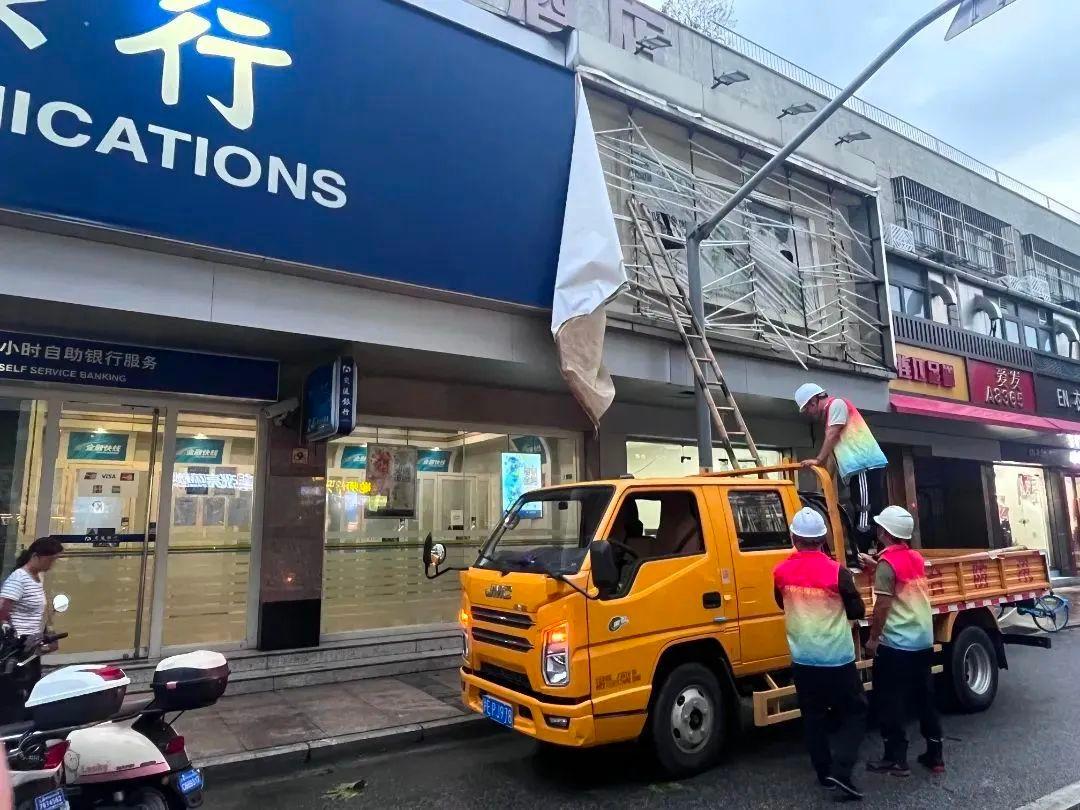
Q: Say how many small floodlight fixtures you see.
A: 4